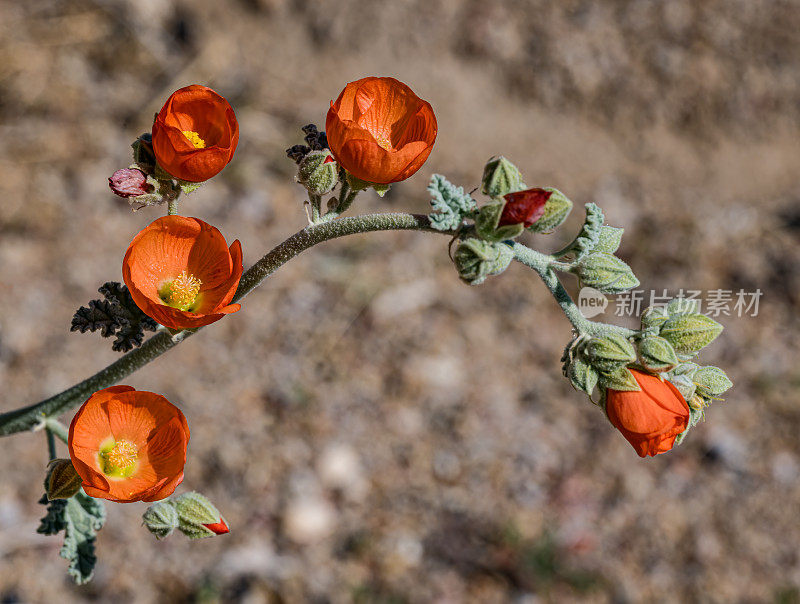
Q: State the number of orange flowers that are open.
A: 4